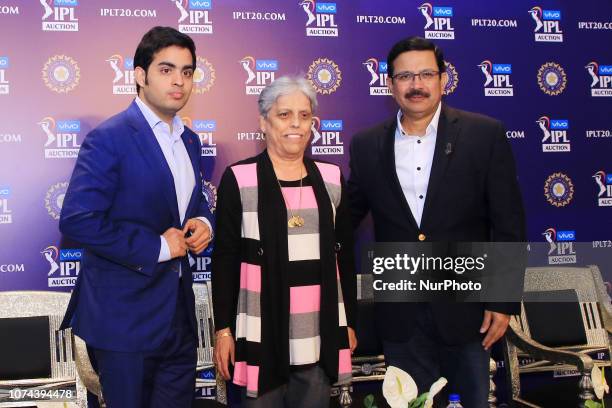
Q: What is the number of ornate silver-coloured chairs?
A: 4